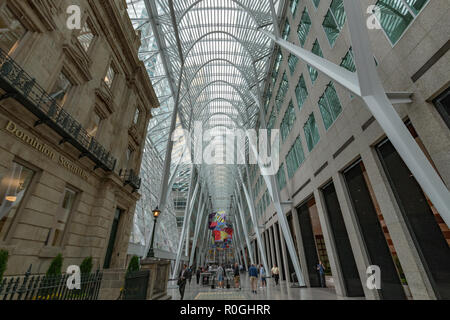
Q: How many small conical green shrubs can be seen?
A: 4